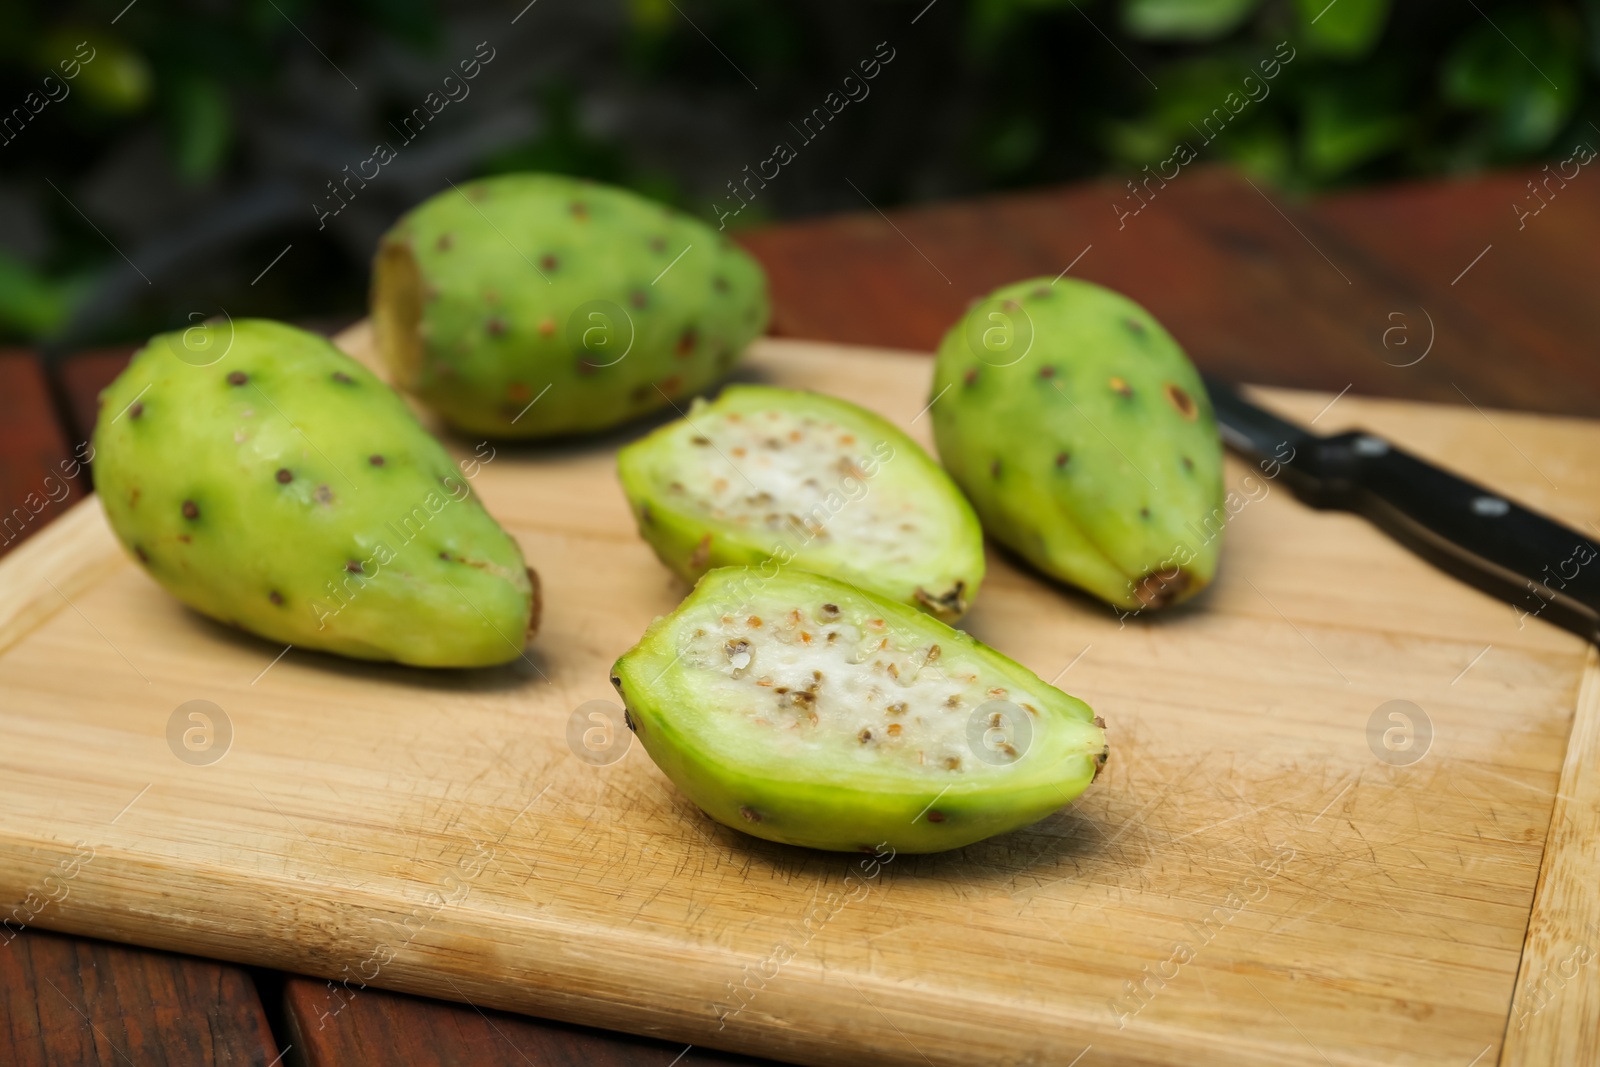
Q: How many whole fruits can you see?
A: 3